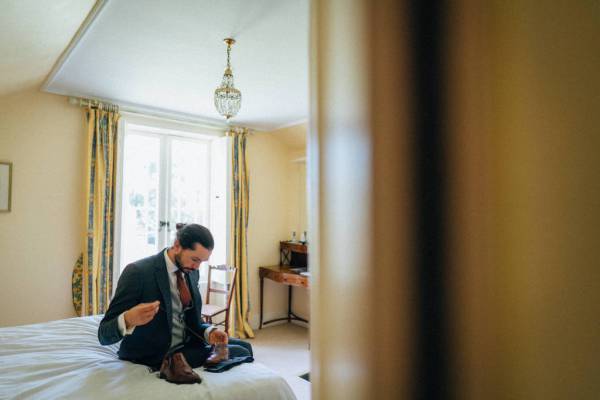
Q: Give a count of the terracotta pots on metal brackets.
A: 0